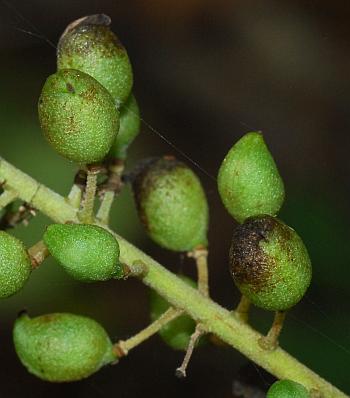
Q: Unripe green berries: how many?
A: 11